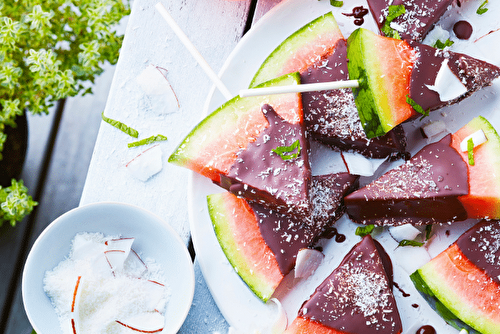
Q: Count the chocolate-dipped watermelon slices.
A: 8